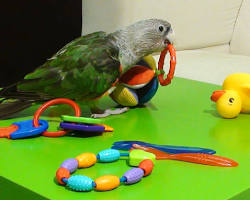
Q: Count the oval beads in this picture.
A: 8